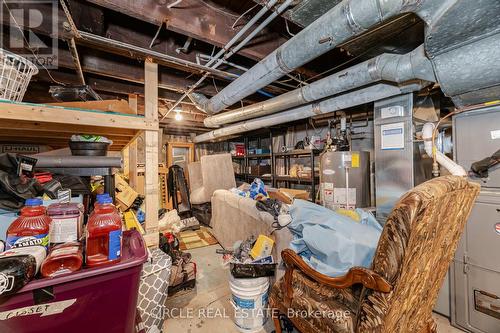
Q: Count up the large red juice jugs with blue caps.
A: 2